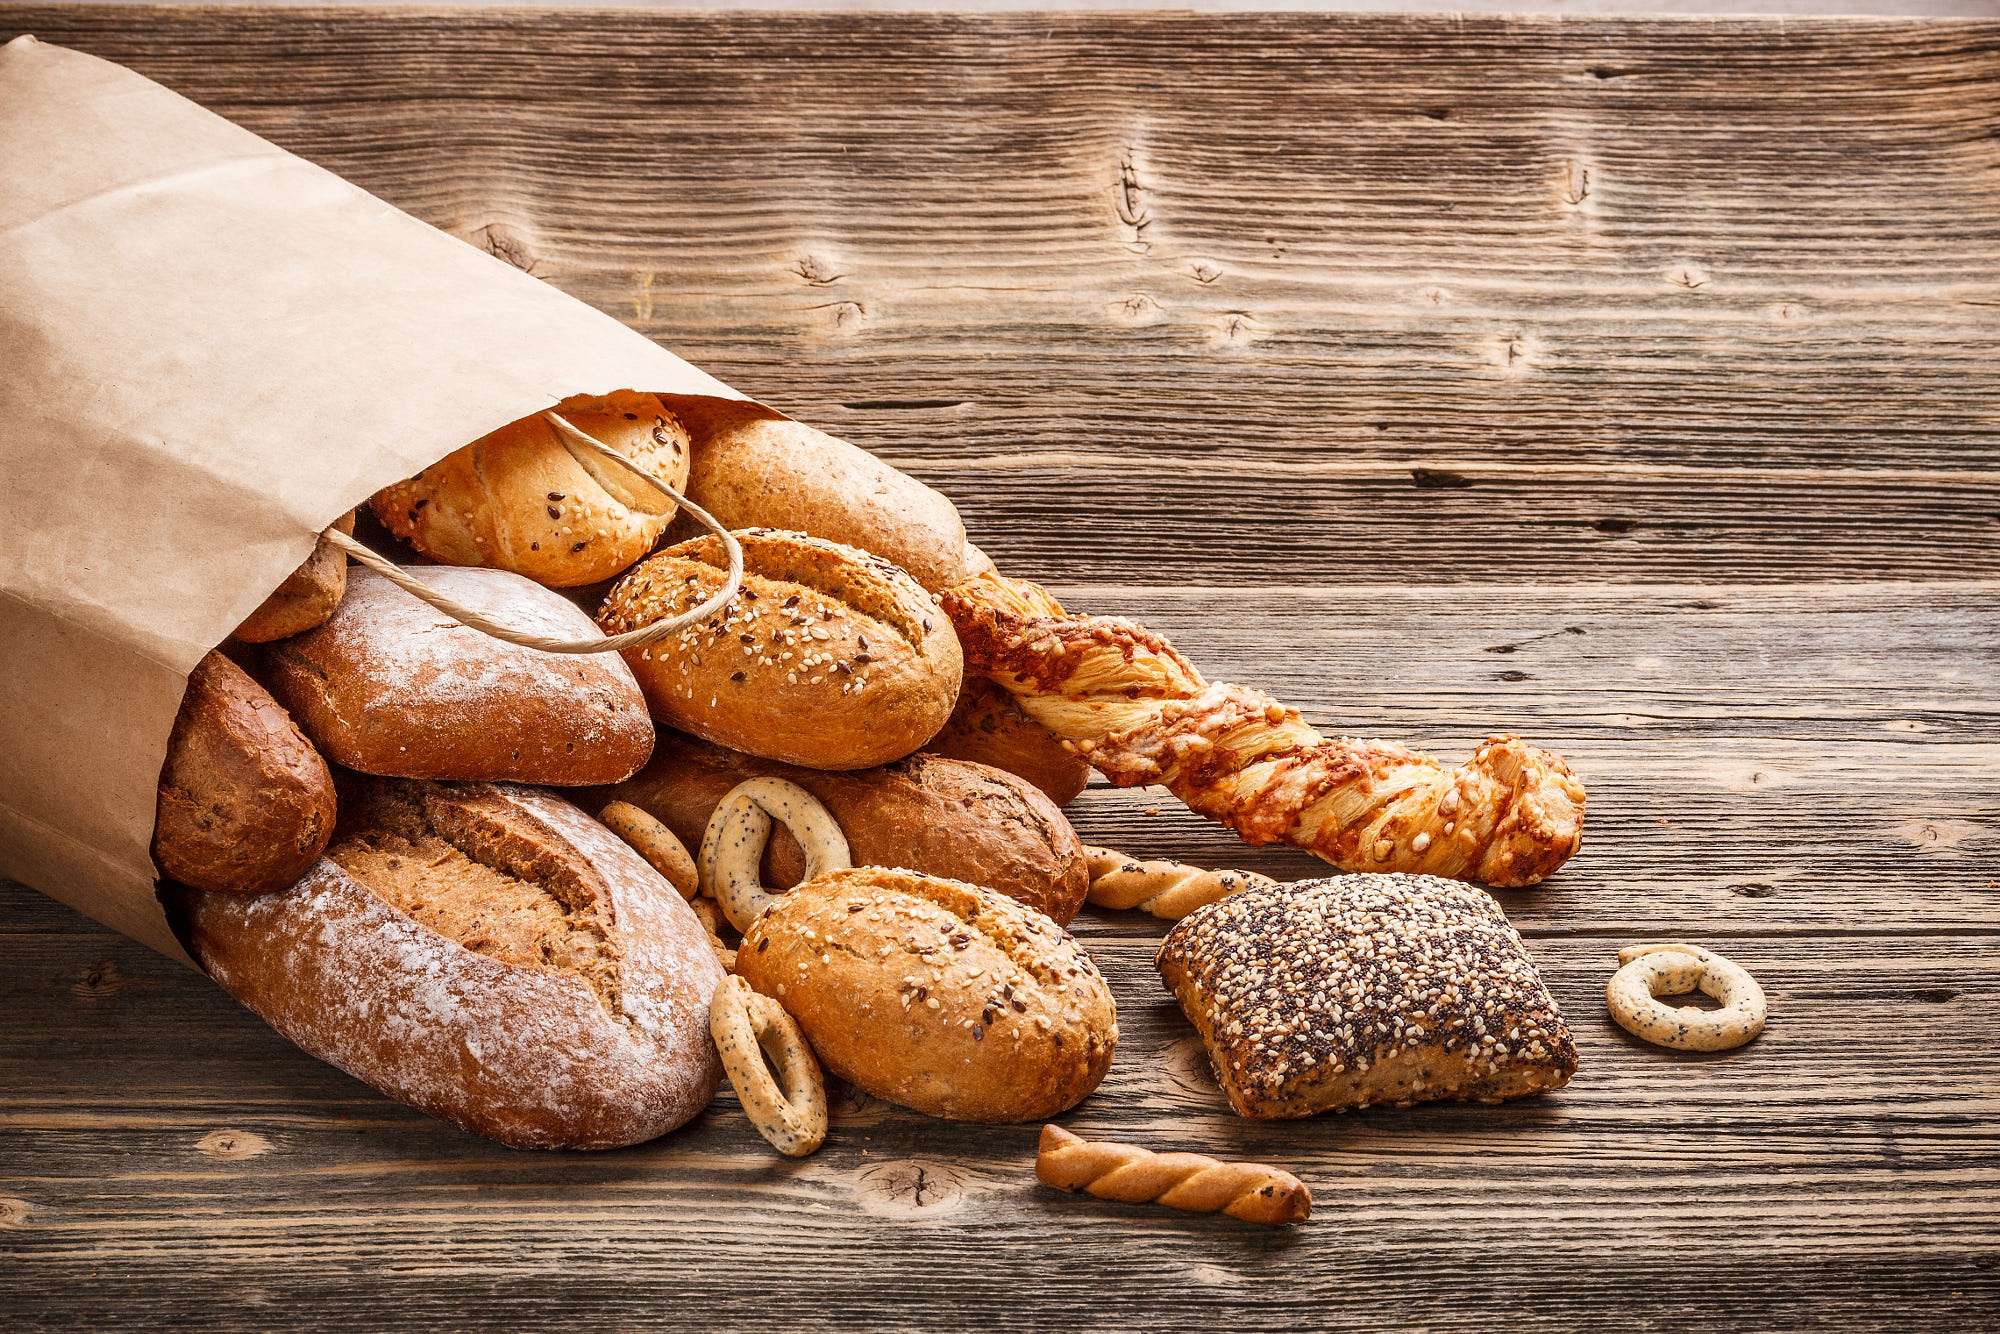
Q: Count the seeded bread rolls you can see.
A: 4